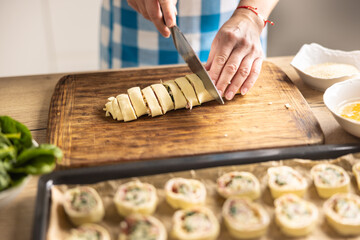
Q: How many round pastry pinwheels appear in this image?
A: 13